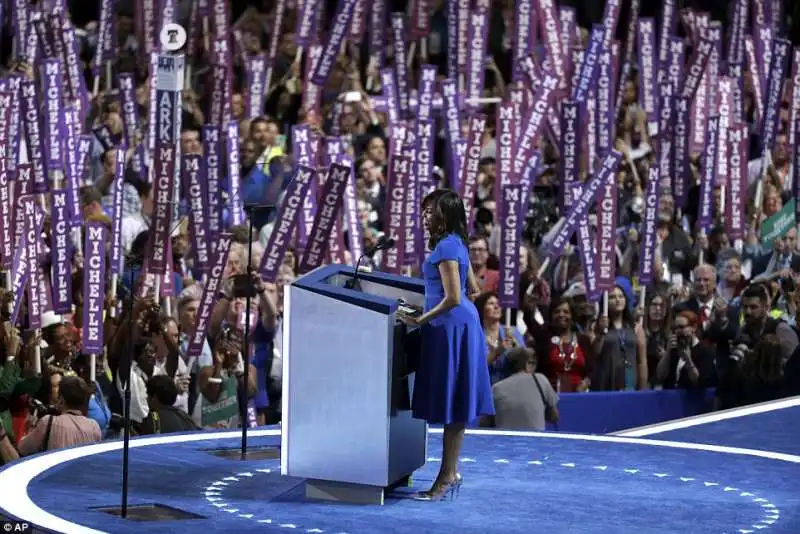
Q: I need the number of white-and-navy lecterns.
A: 1